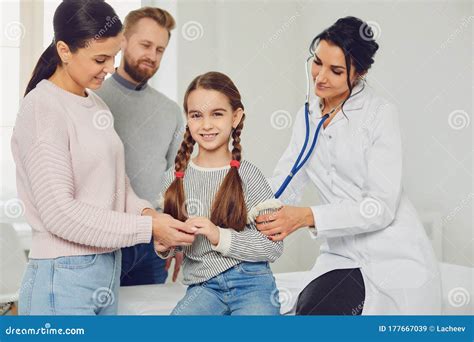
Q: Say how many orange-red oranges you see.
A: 0